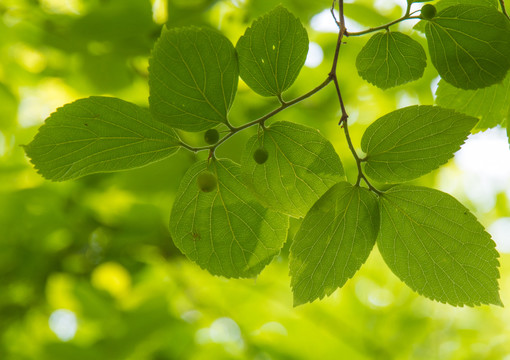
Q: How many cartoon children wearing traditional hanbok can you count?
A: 0